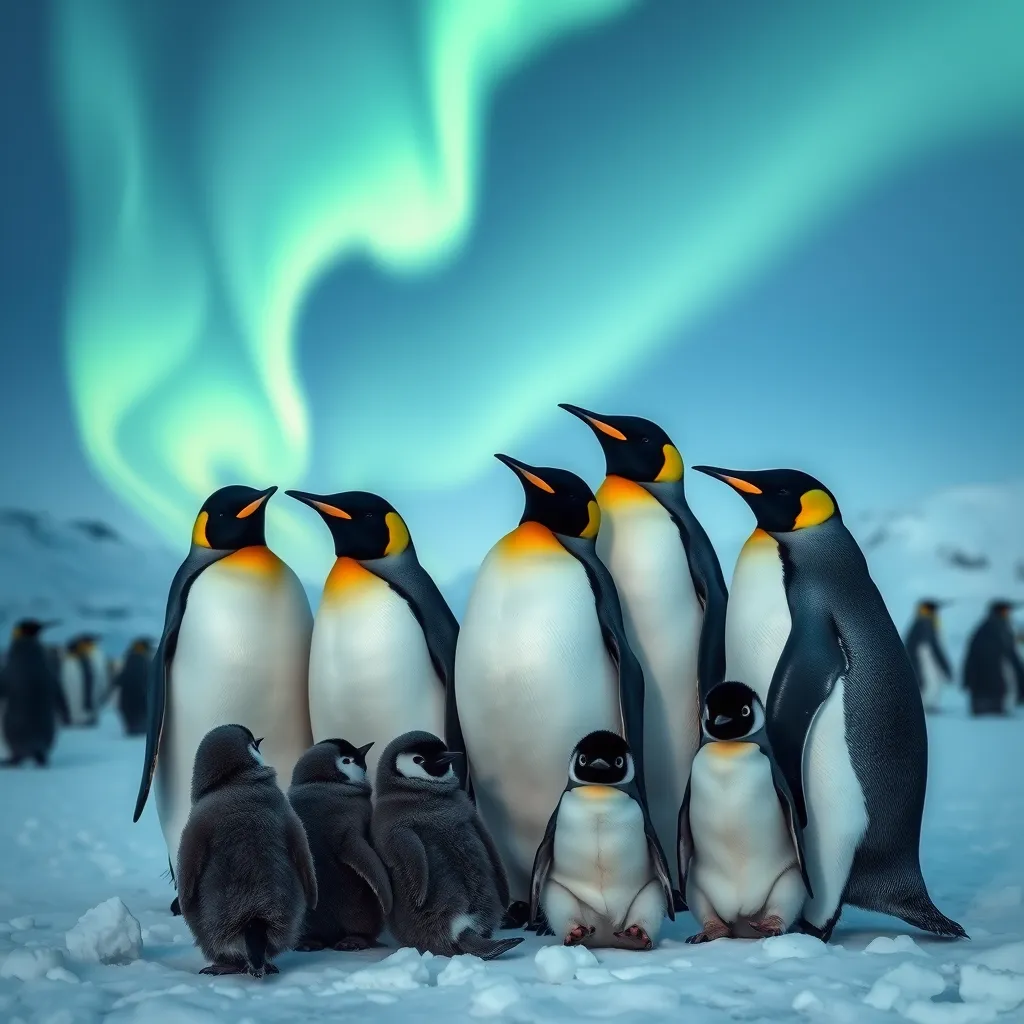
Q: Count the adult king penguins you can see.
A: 5